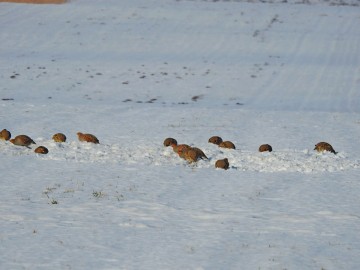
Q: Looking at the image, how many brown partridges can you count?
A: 13